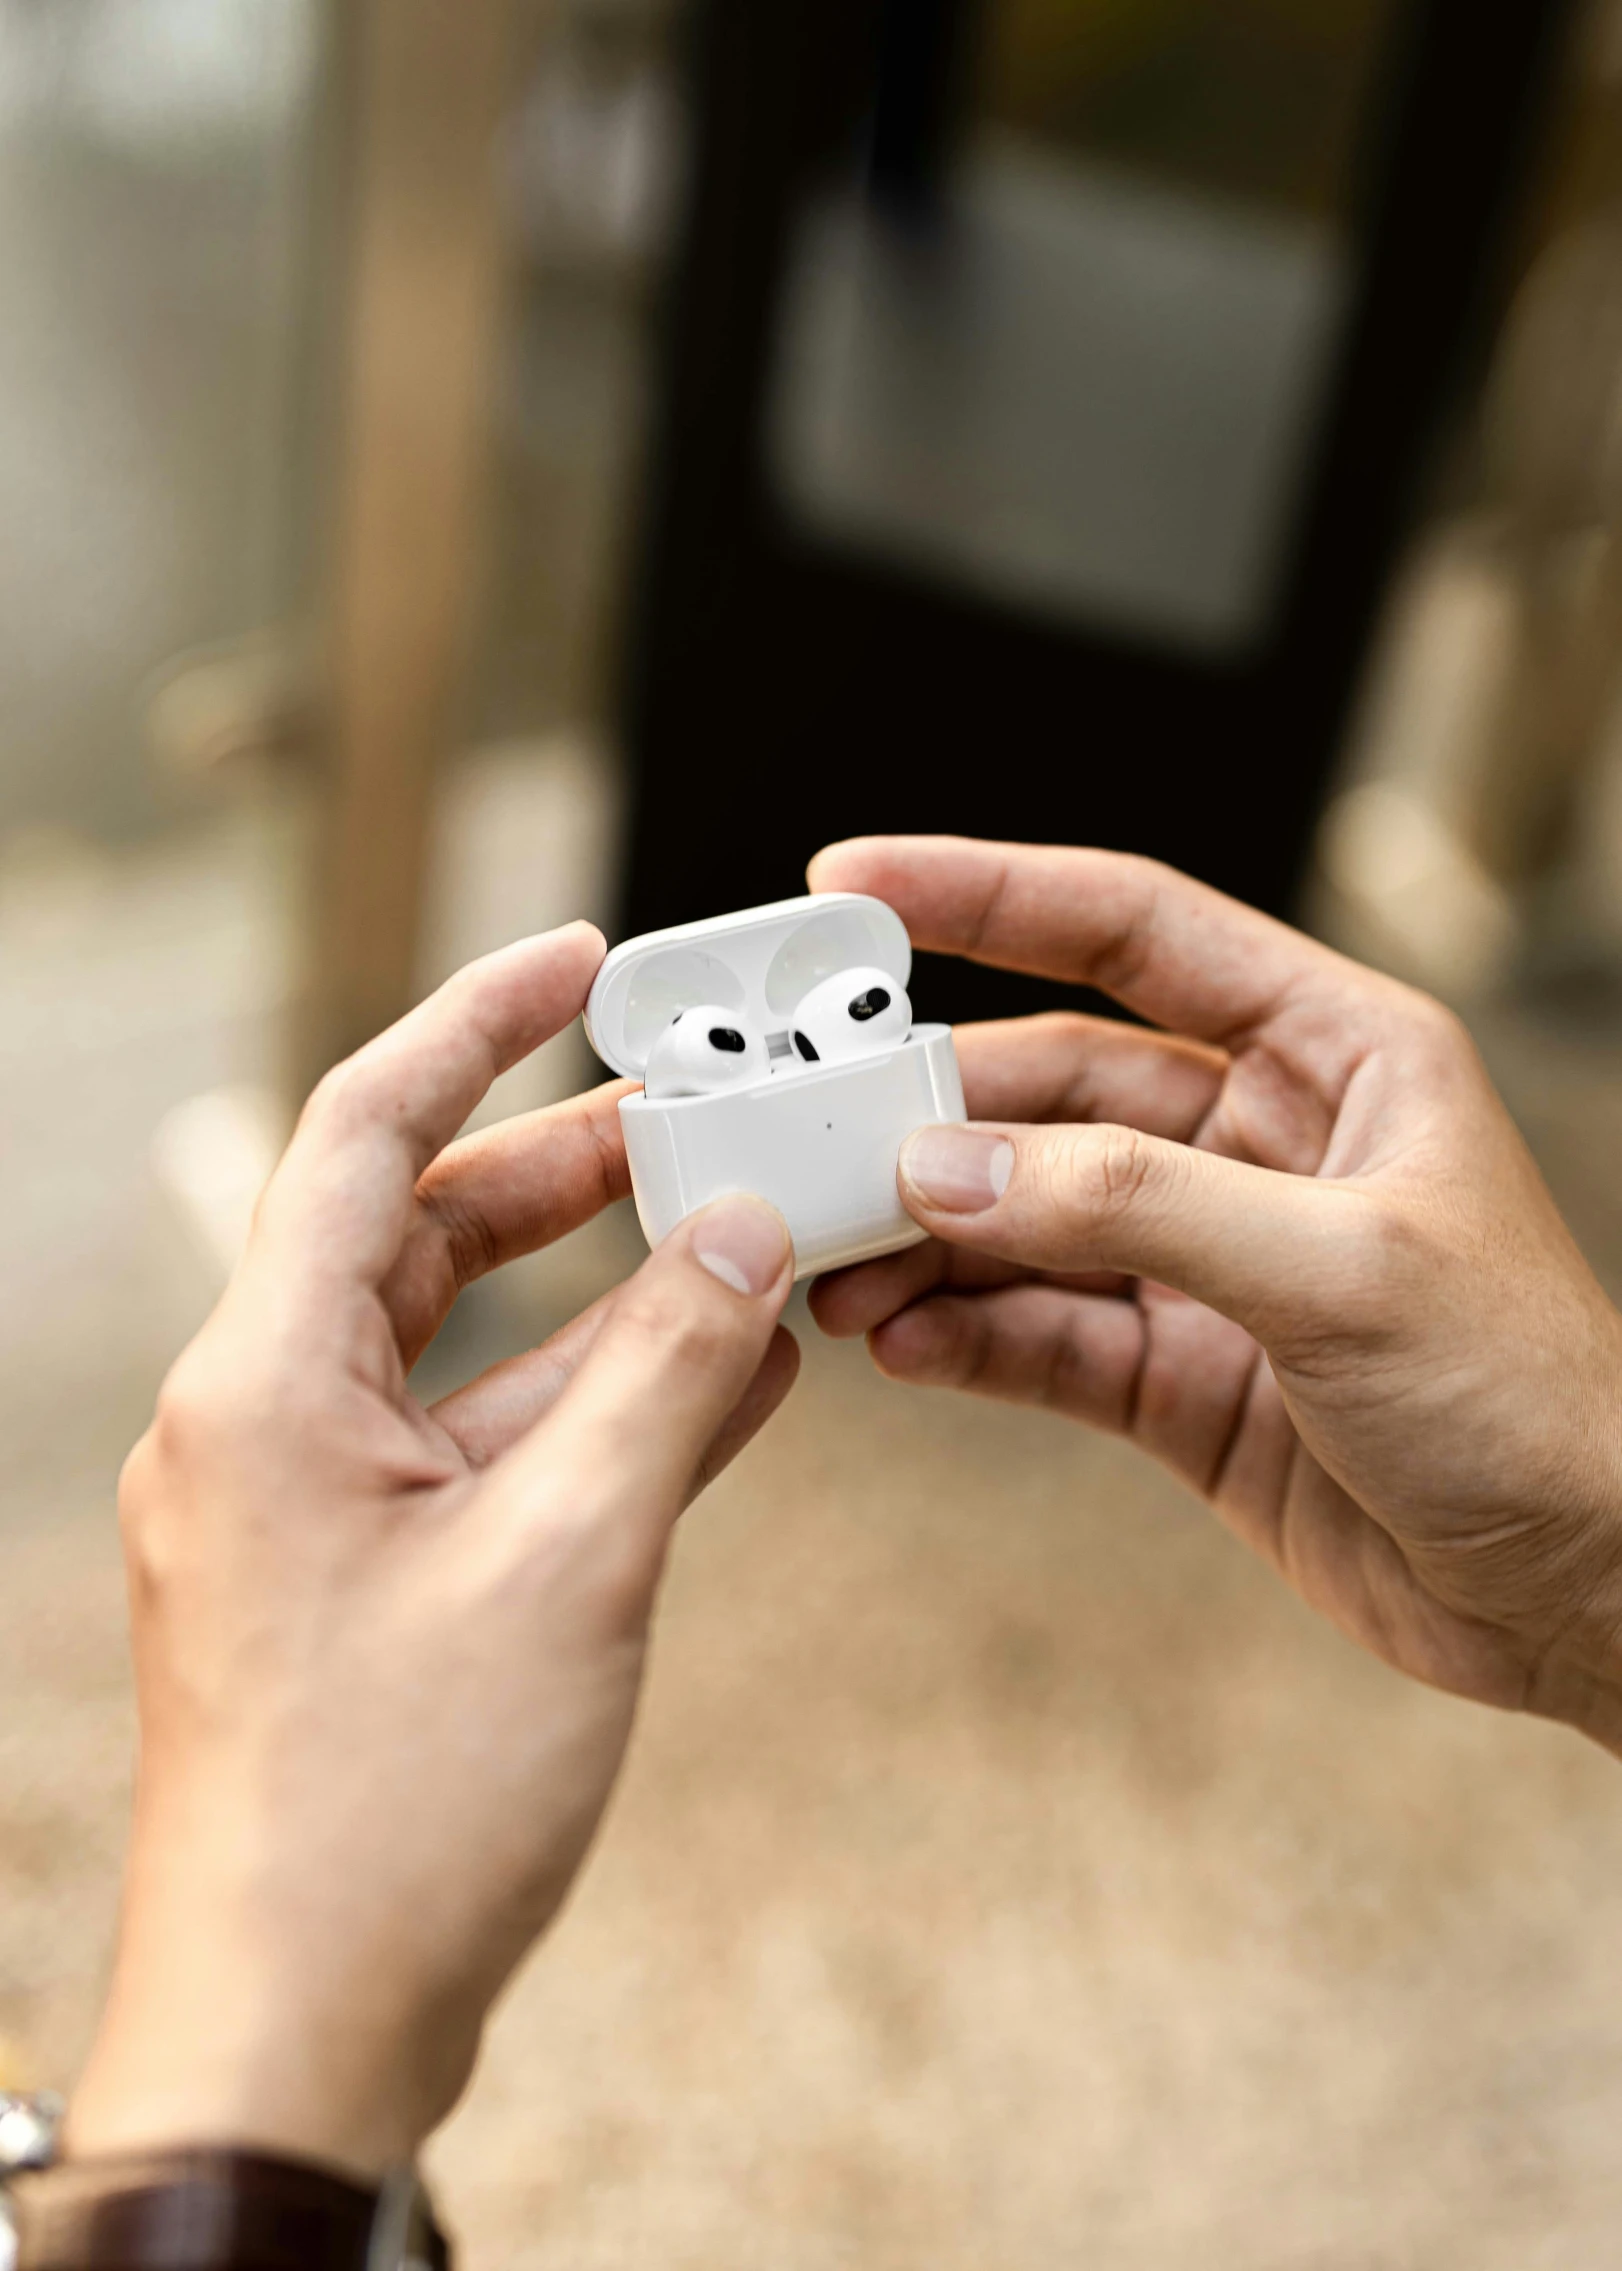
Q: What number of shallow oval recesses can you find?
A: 2